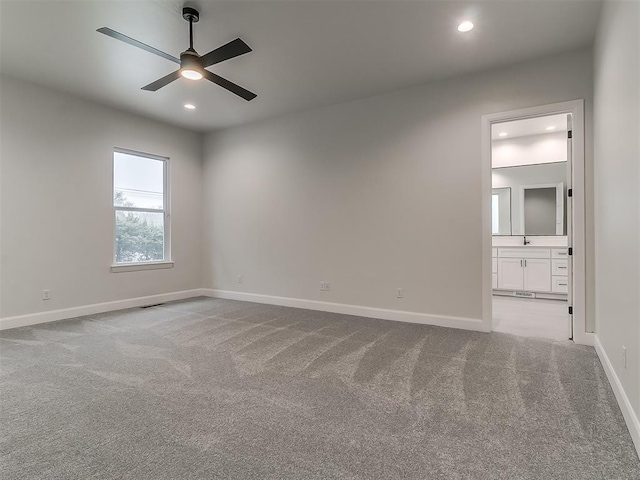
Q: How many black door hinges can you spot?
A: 4